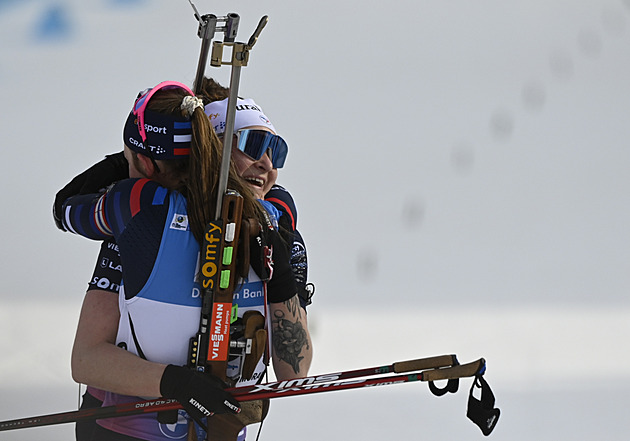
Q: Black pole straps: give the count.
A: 2